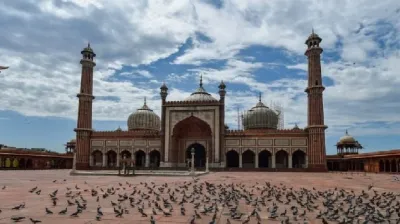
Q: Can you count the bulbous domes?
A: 3